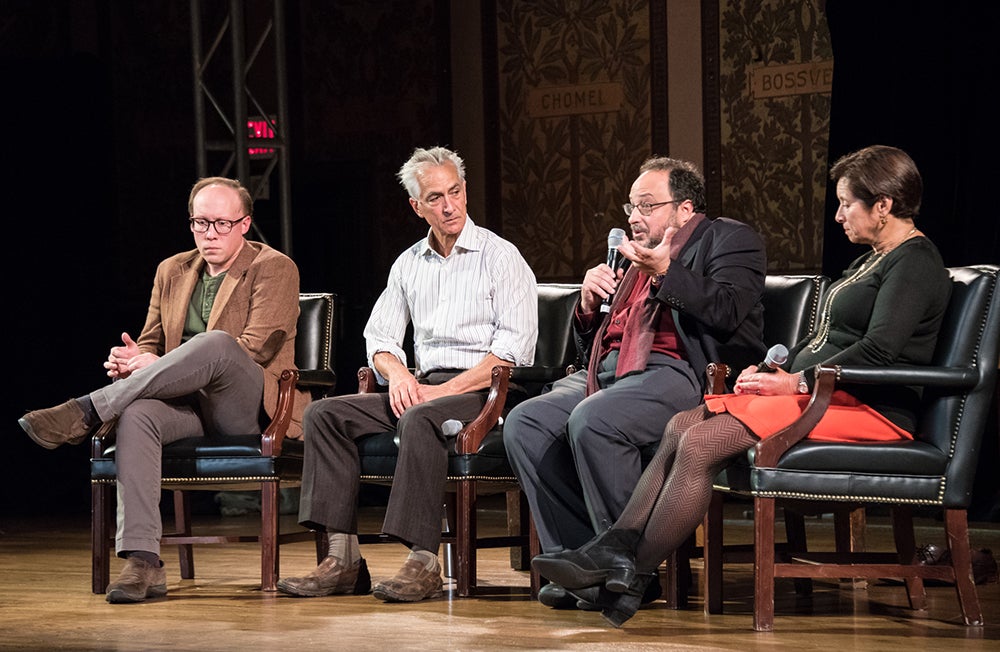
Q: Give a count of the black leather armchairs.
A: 4